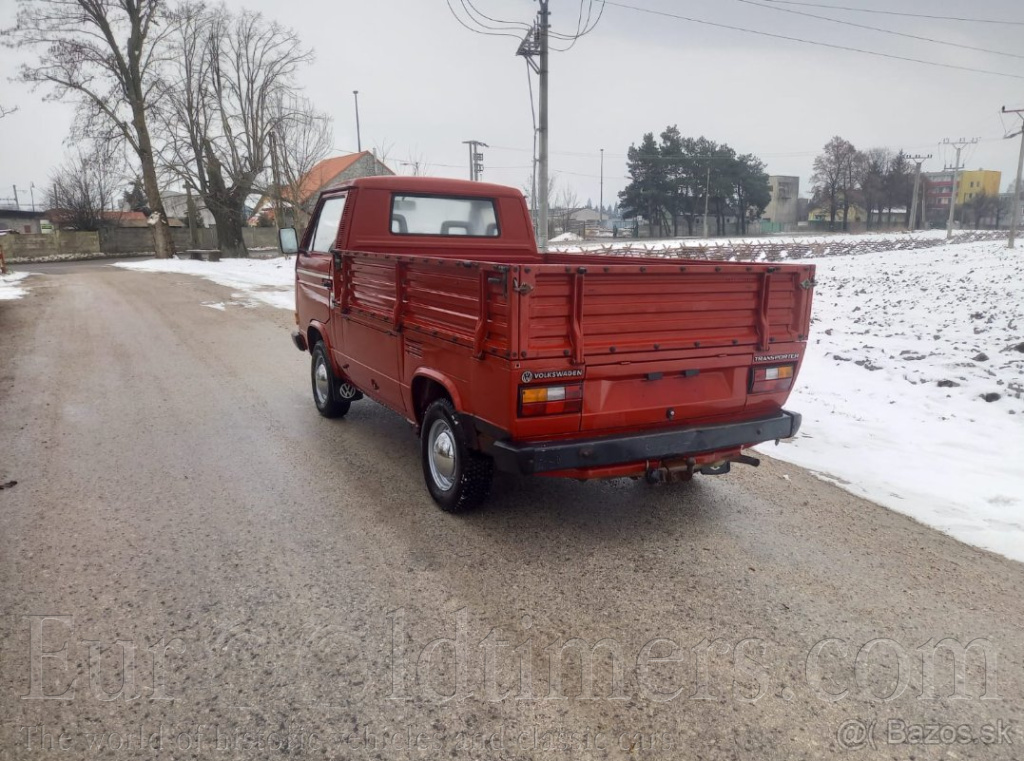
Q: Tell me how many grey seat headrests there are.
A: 3